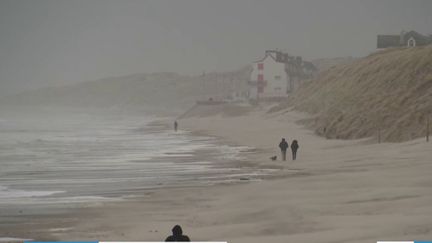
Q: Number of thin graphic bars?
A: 4